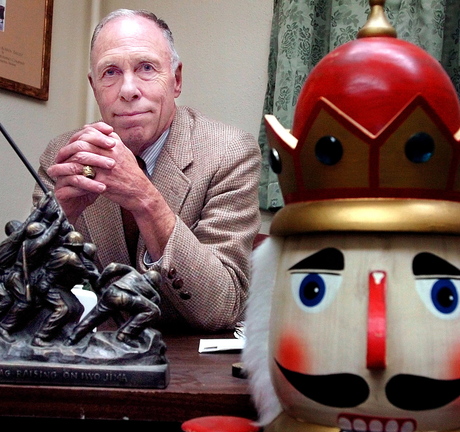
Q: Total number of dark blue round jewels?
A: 3